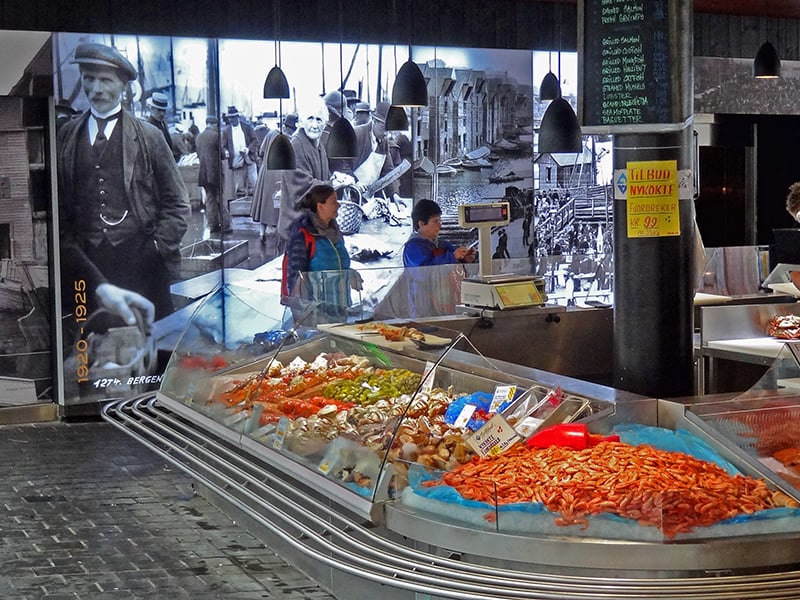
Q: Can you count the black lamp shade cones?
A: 8